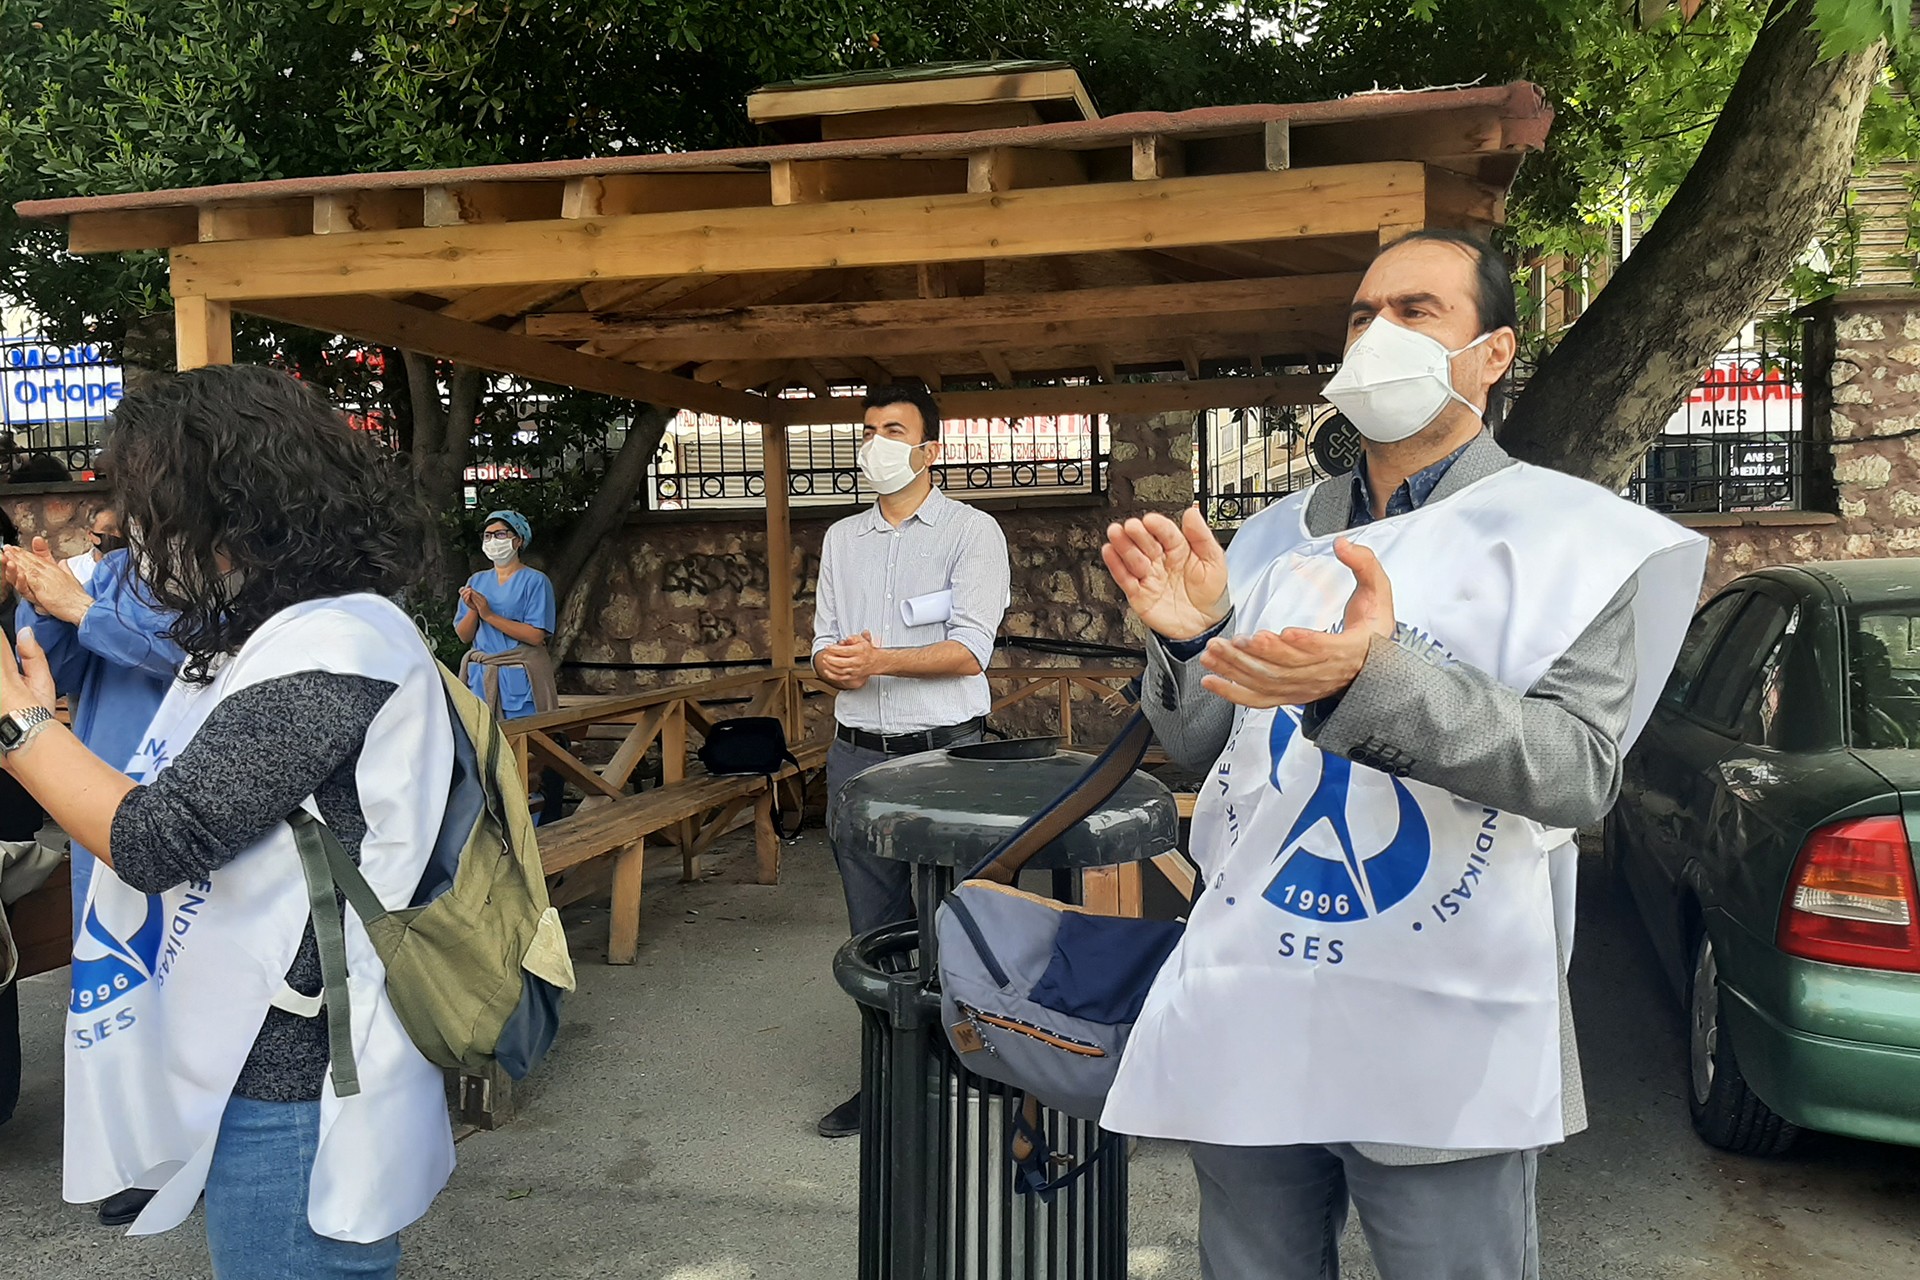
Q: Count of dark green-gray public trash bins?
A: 1